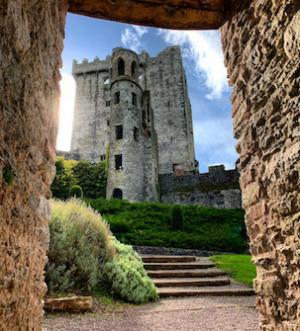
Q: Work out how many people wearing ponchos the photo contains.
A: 0